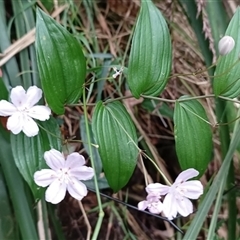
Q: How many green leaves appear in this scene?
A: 6